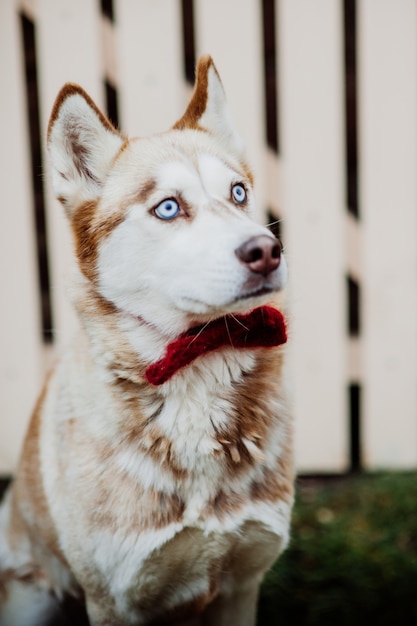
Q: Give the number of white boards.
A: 6